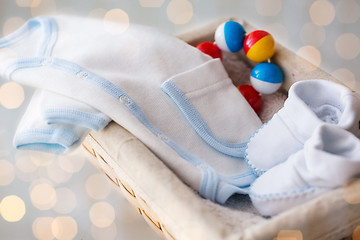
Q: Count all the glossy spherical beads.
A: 5